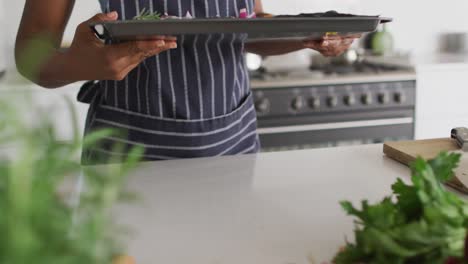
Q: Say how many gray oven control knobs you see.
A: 8